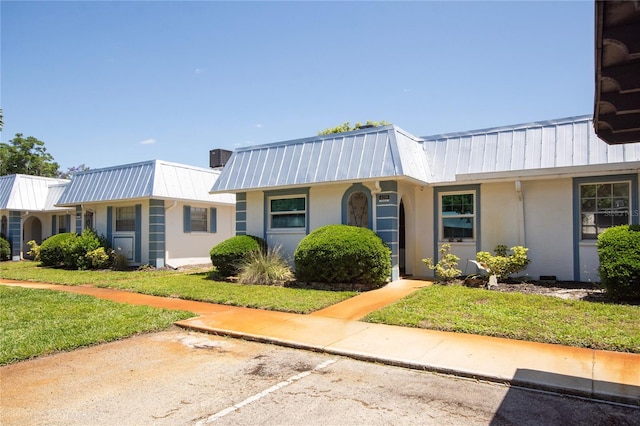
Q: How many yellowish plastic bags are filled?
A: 0